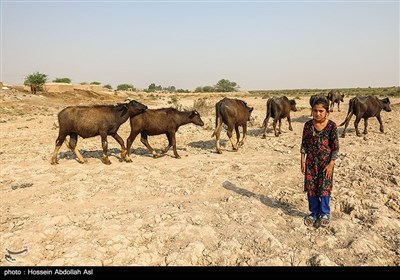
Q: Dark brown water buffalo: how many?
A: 7